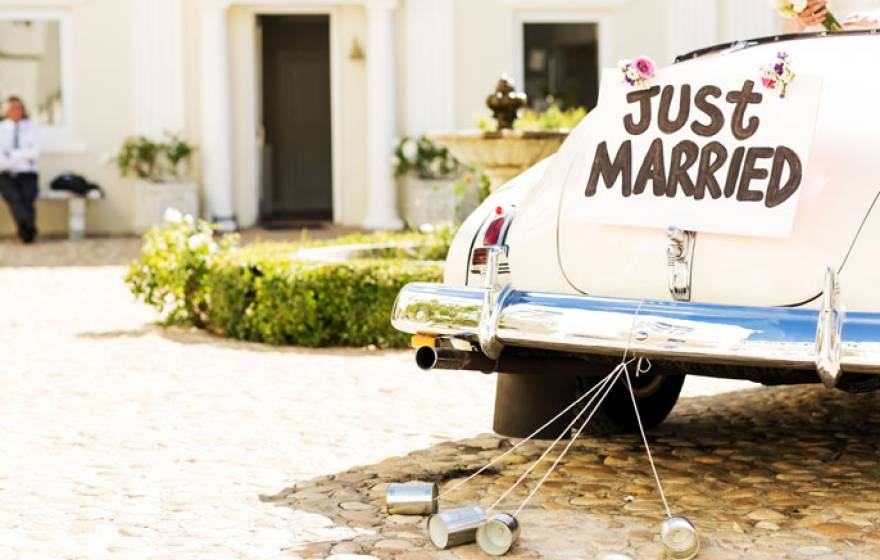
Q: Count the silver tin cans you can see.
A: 4